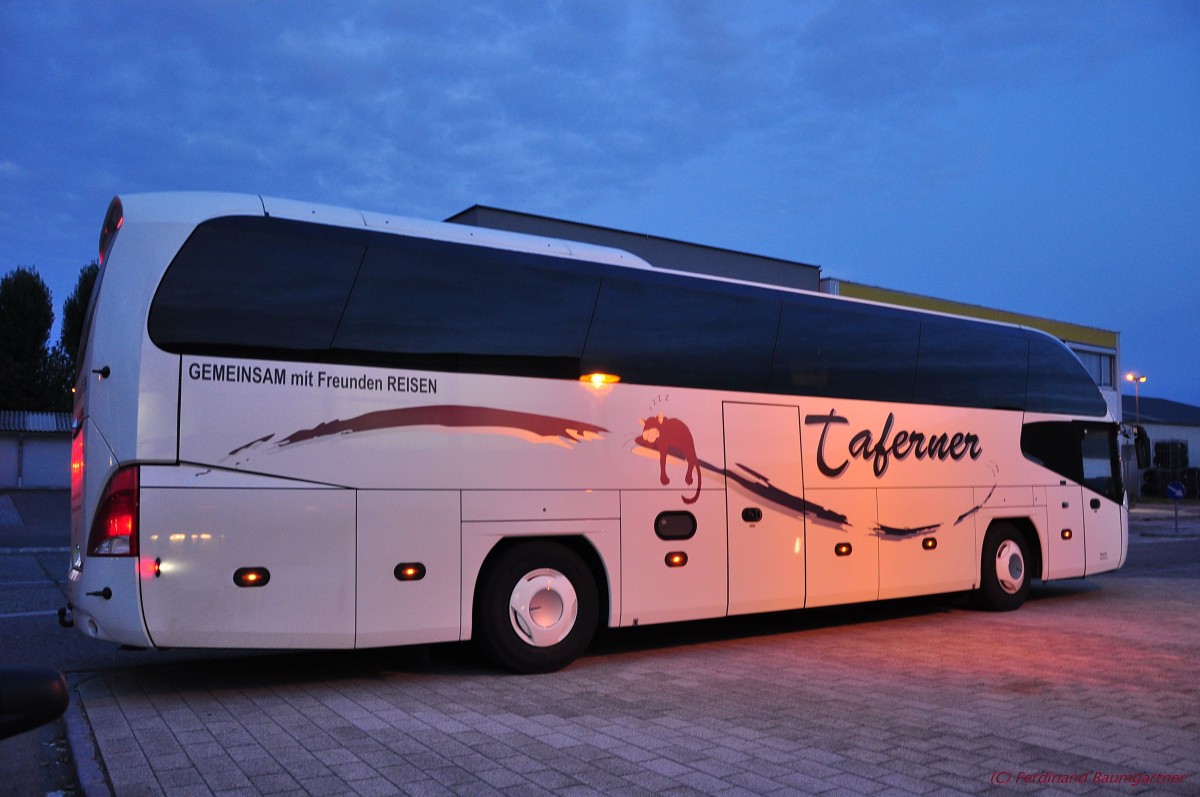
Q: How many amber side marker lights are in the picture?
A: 6